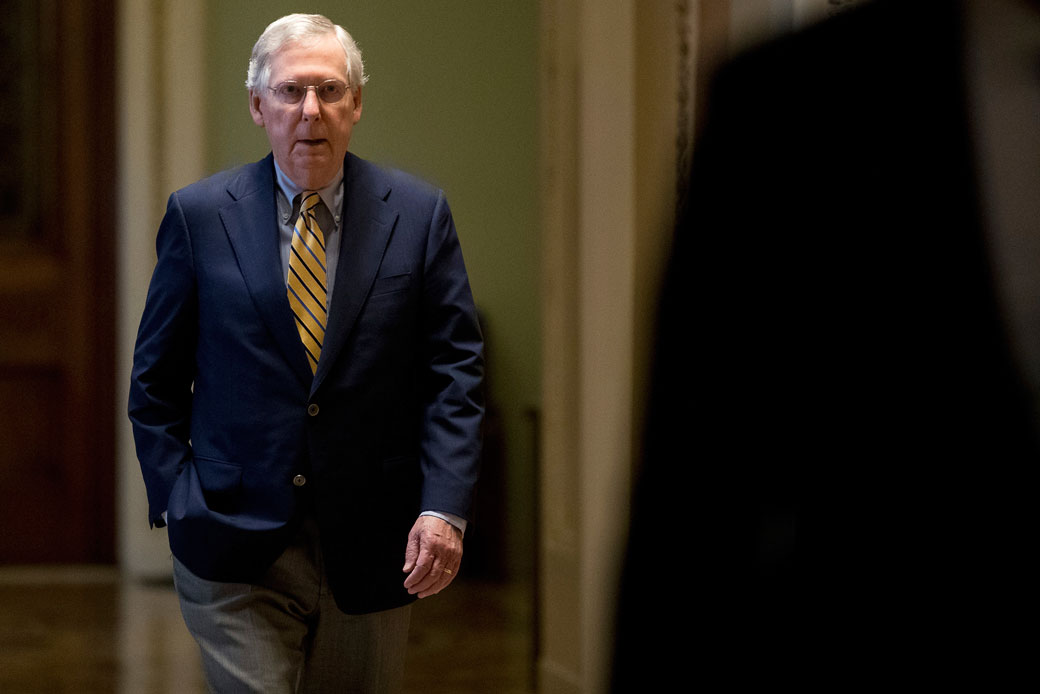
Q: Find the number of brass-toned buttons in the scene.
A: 2